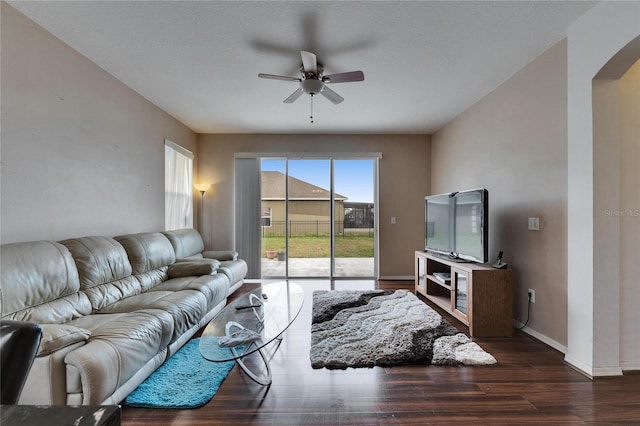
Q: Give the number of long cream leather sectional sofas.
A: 1